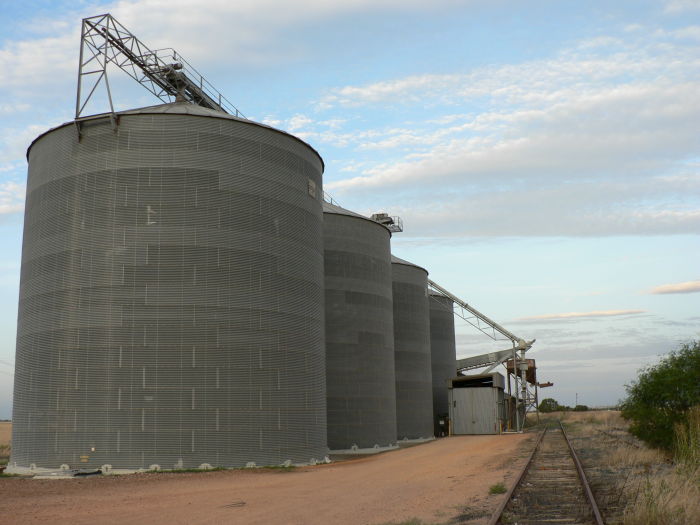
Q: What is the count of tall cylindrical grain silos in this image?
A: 4